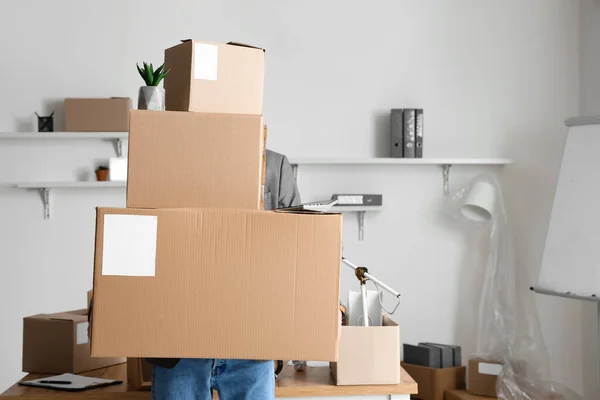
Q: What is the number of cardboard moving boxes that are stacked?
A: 3